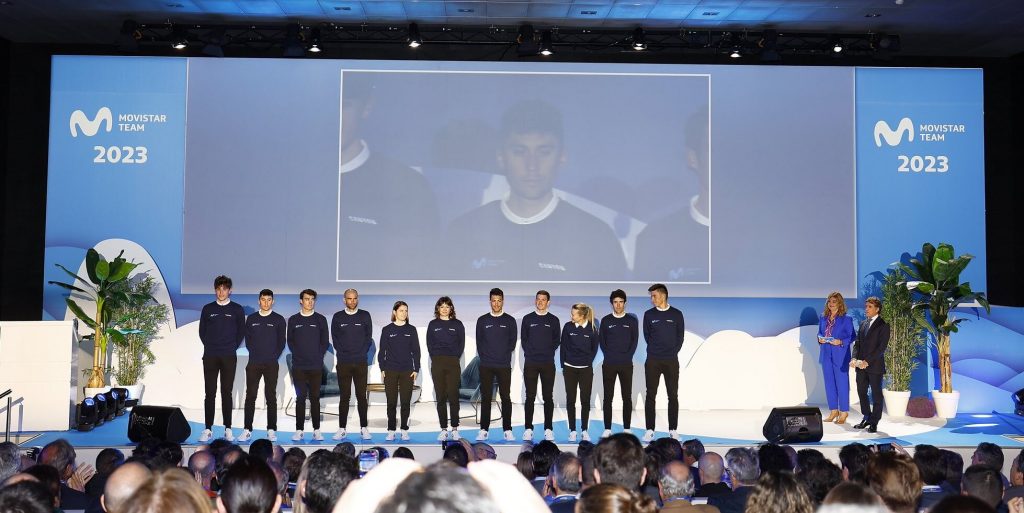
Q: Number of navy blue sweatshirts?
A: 11